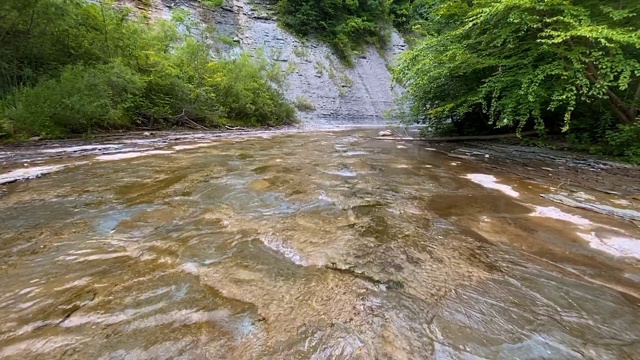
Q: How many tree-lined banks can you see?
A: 2